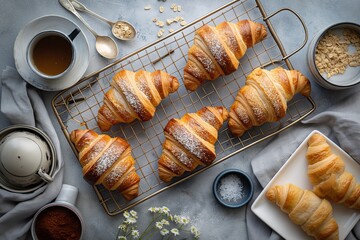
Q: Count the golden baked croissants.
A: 7